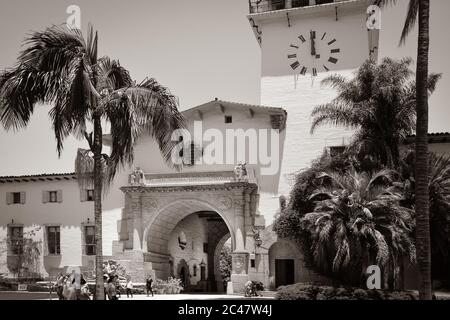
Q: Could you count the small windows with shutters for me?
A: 3